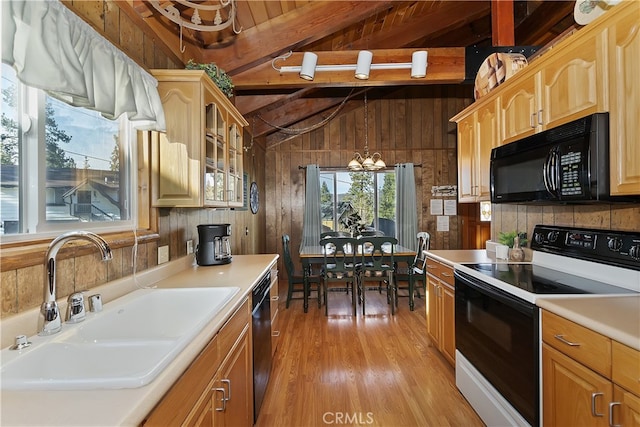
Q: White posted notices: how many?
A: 3